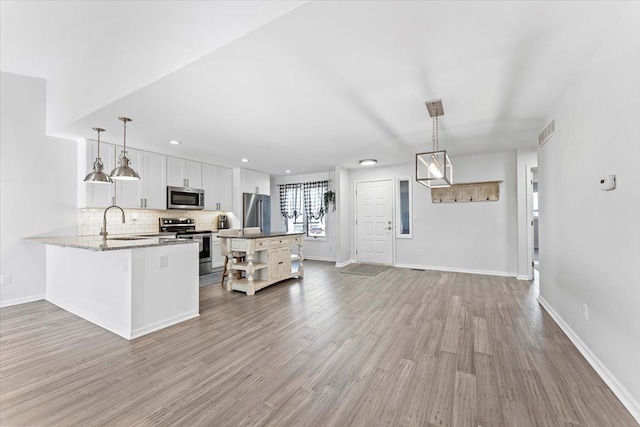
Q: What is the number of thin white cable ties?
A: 0